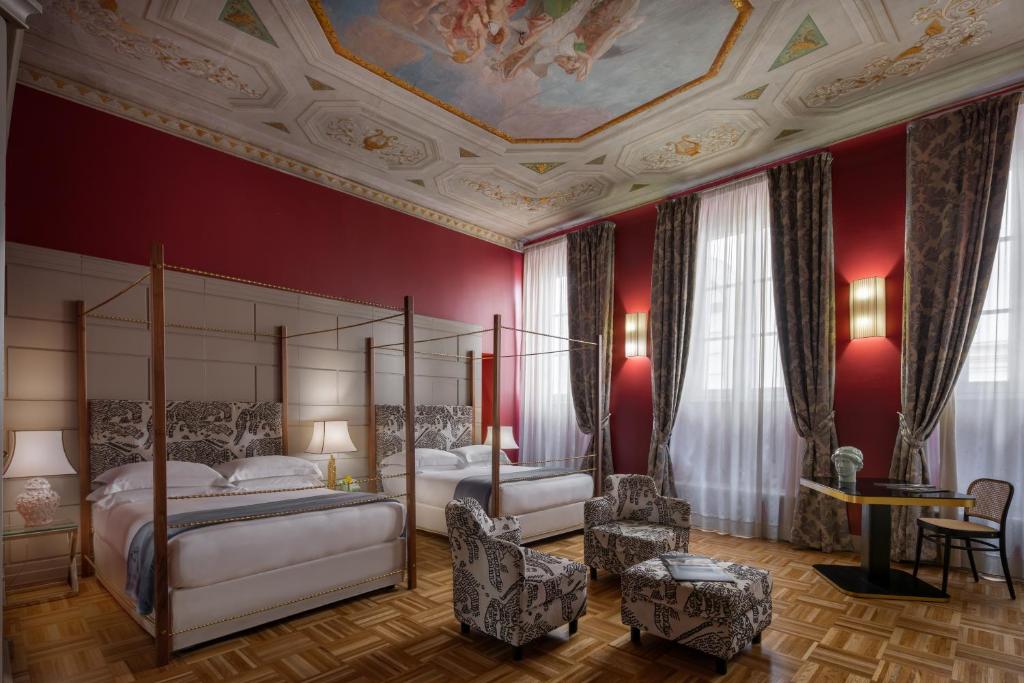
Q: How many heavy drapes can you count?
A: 4